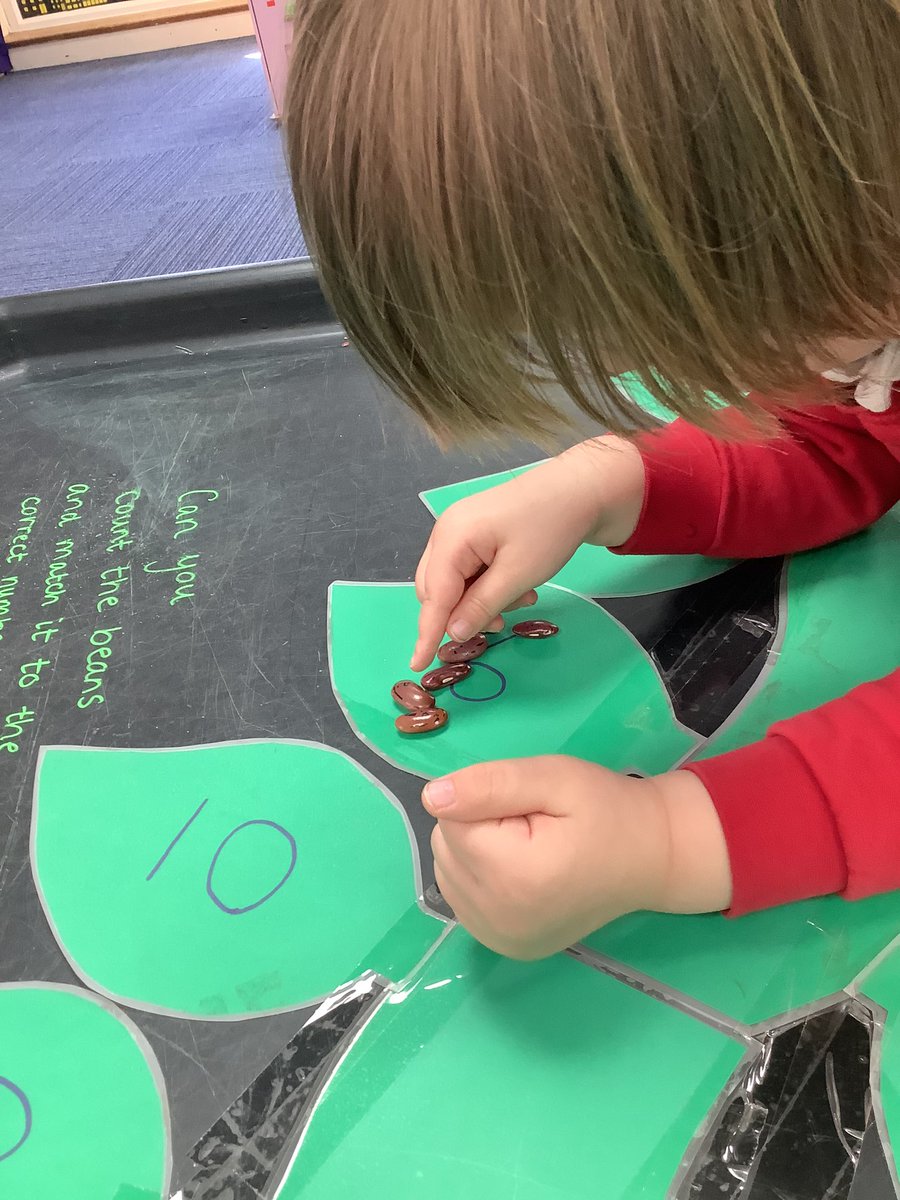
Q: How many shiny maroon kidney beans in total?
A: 5